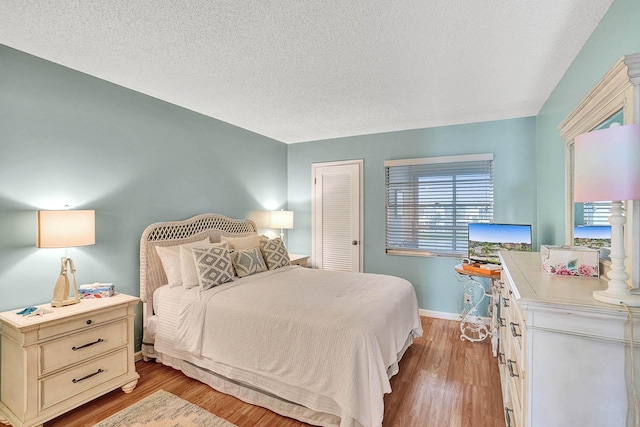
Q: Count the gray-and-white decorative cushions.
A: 3